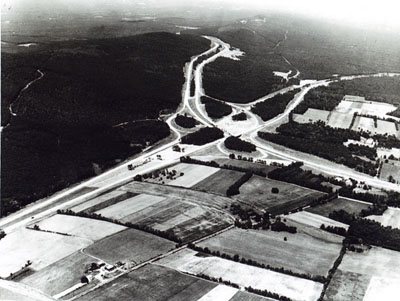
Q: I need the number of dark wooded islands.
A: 6